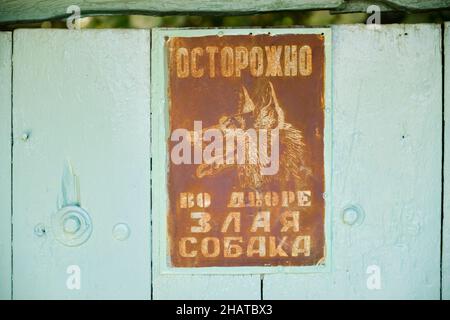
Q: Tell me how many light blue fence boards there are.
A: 5